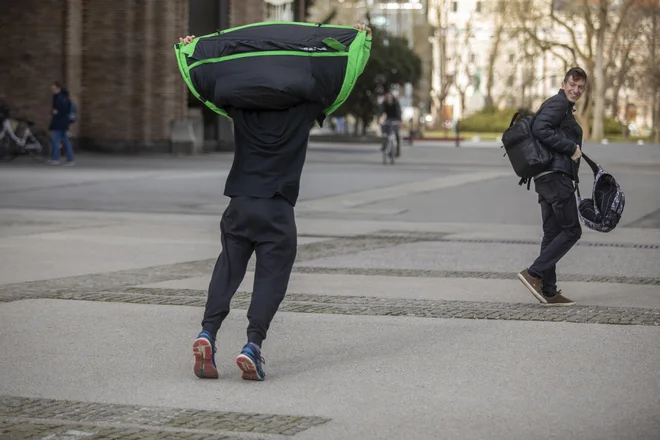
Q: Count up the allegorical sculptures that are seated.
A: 0